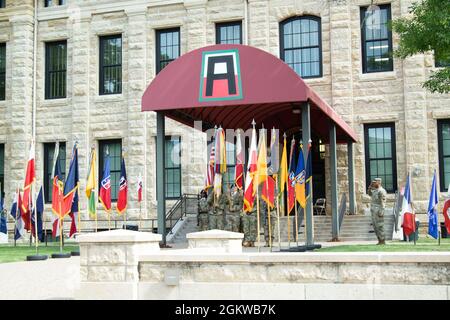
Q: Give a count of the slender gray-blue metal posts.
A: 4